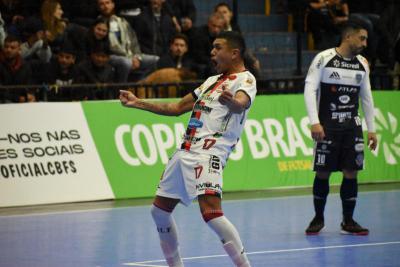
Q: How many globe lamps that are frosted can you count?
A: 0